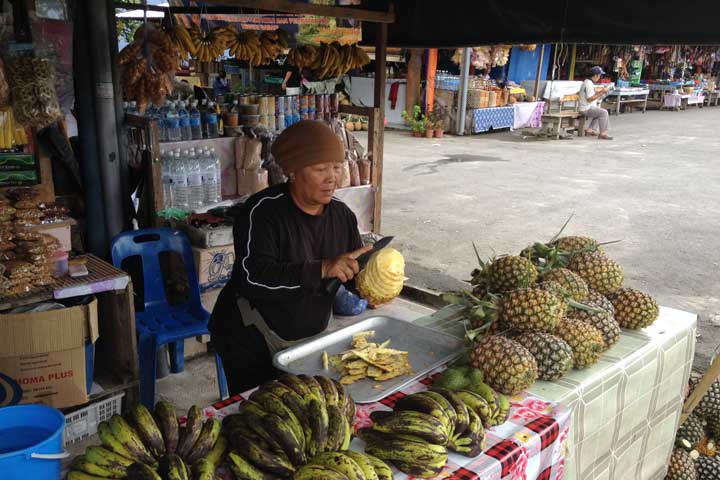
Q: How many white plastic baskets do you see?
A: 1